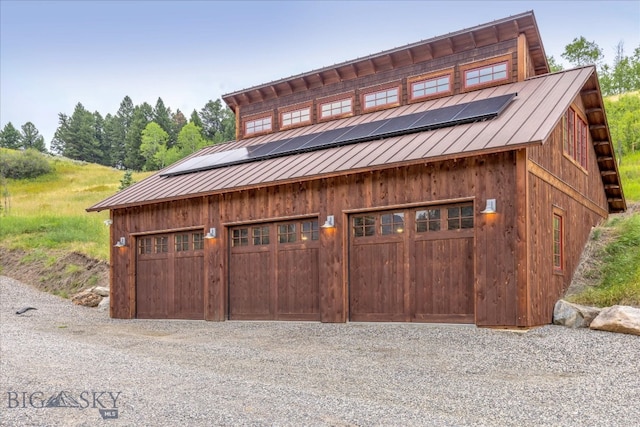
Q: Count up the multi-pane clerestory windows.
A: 6